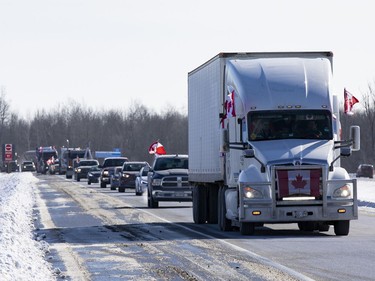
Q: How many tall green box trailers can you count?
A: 0